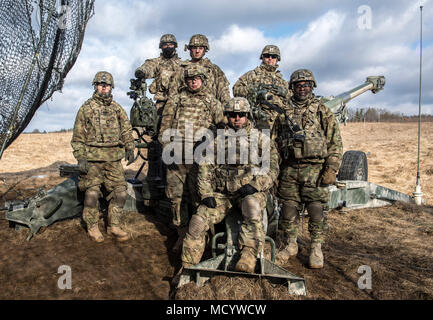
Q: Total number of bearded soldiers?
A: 0